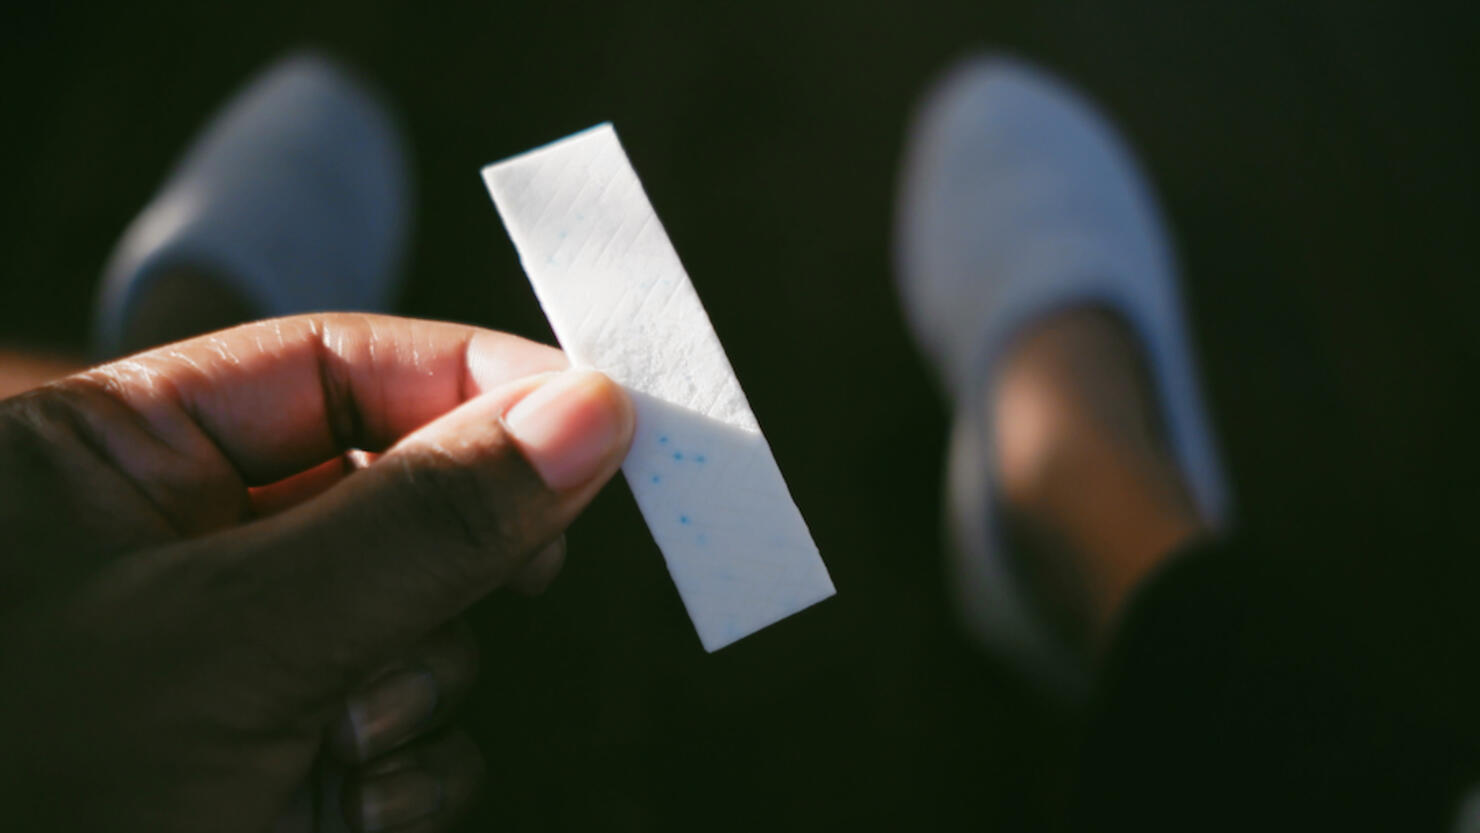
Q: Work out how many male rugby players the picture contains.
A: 0